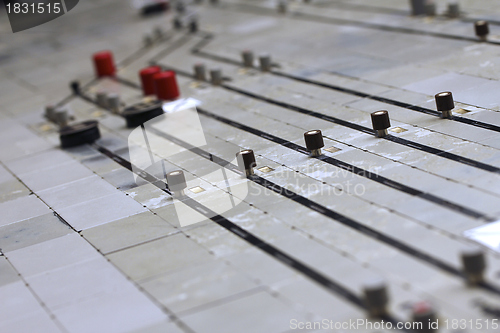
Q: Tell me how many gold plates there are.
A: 5